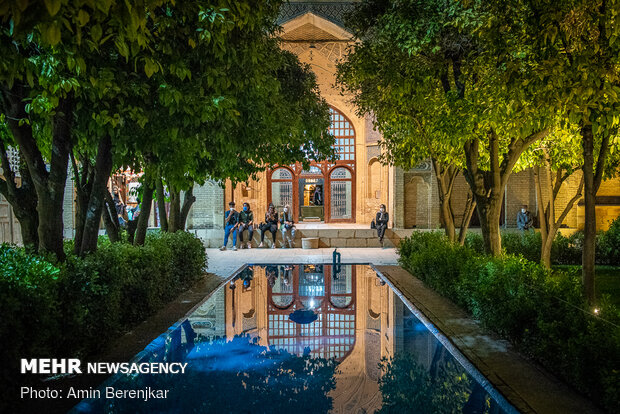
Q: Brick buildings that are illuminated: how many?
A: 1